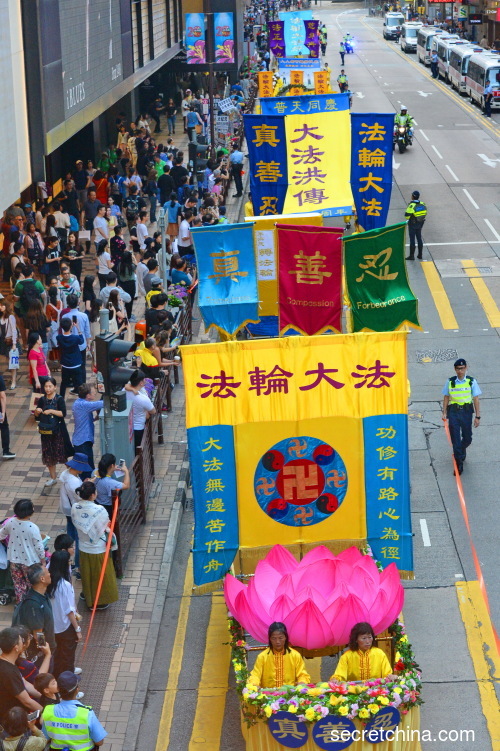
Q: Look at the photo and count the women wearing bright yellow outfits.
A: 2